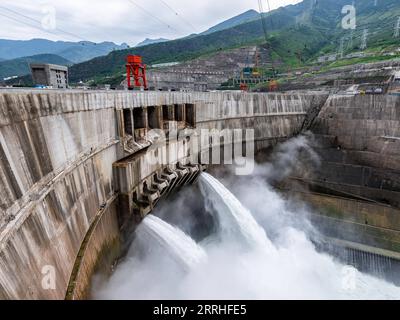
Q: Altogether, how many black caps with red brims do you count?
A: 0